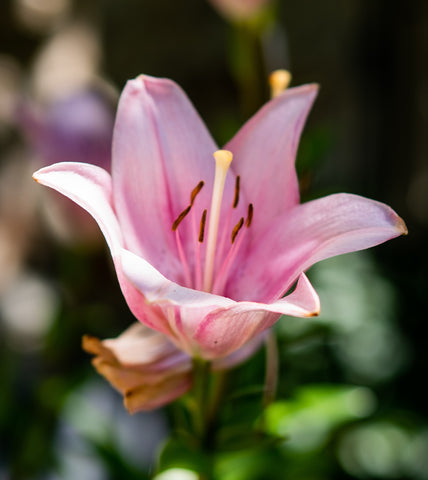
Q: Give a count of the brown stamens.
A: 6